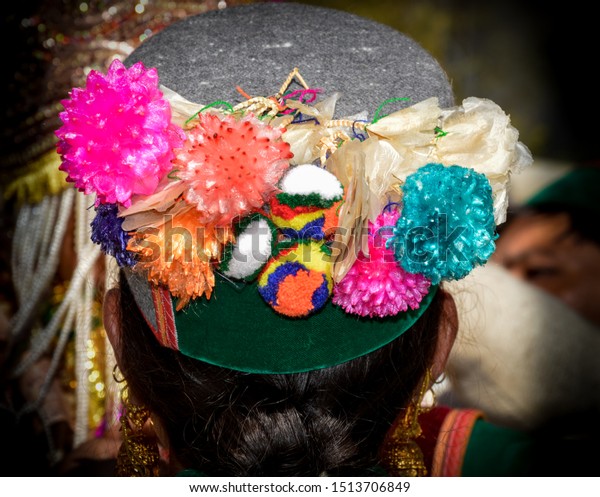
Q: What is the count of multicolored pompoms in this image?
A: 3